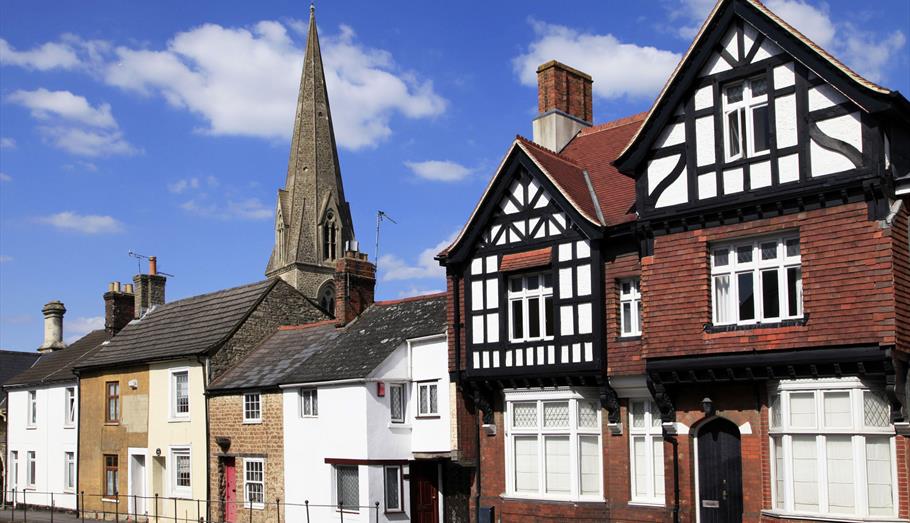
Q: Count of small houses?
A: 5